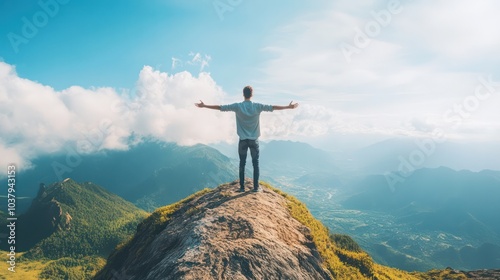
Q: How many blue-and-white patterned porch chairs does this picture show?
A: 0